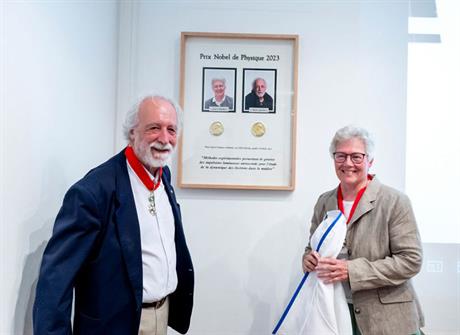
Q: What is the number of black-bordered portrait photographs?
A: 2